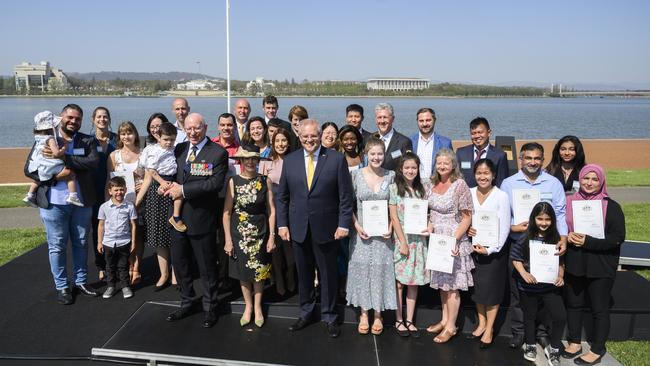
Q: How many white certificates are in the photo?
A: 7